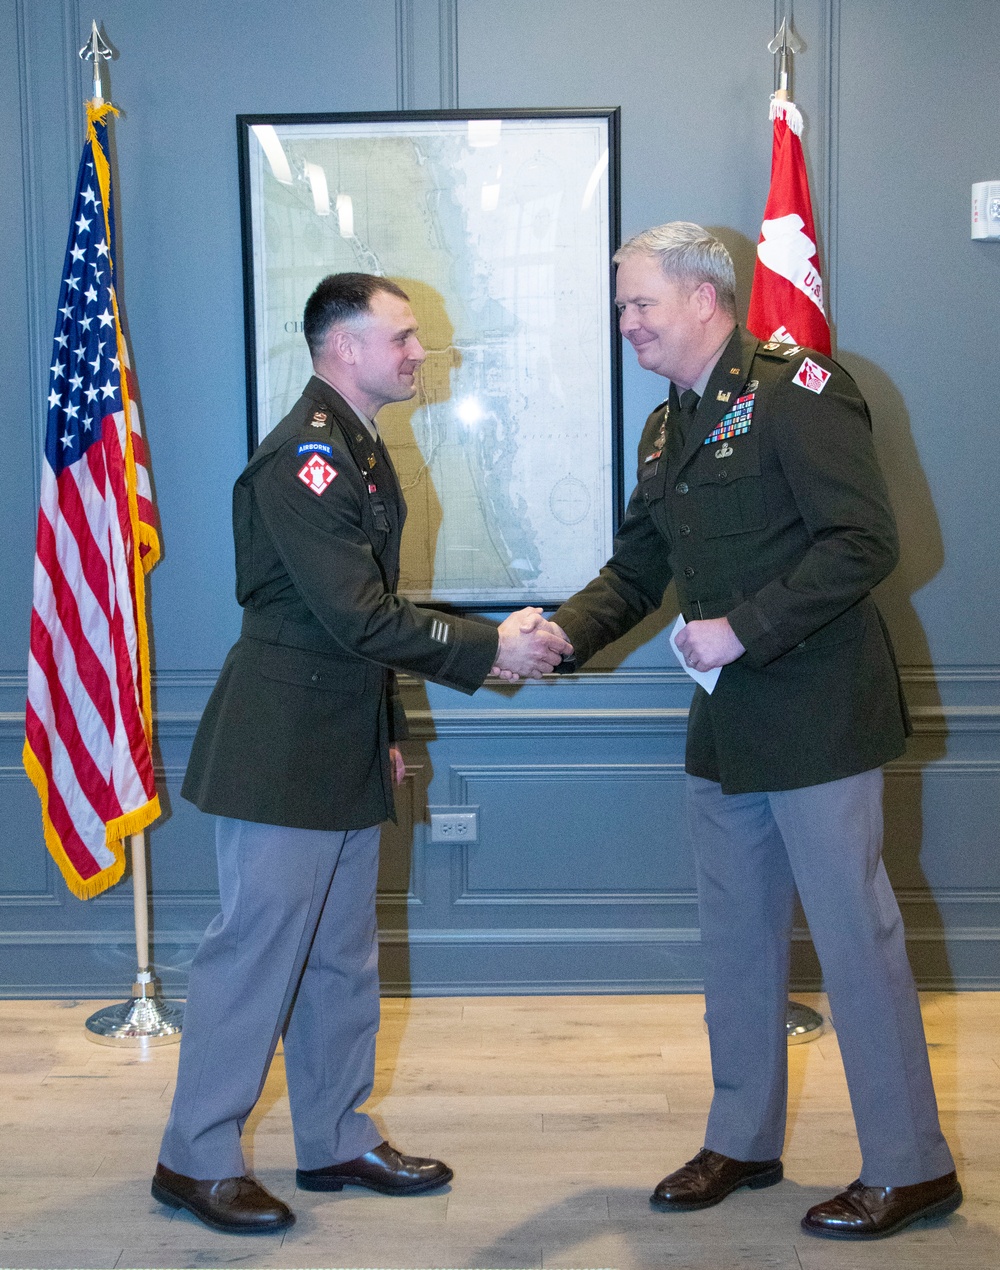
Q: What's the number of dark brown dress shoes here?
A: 4